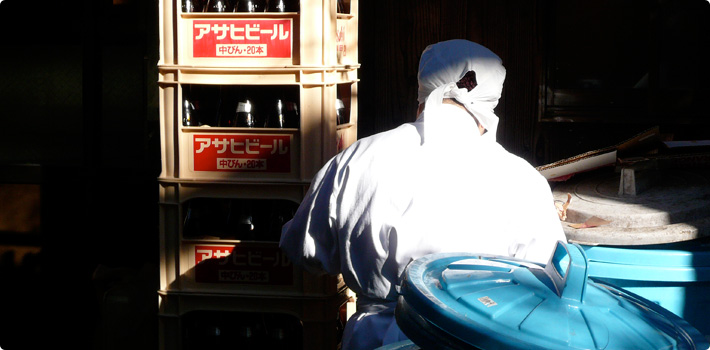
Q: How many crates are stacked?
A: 4